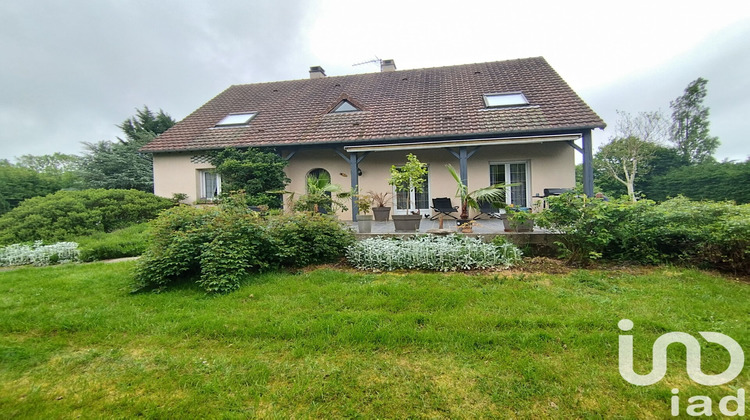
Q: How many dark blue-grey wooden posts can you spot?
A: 3